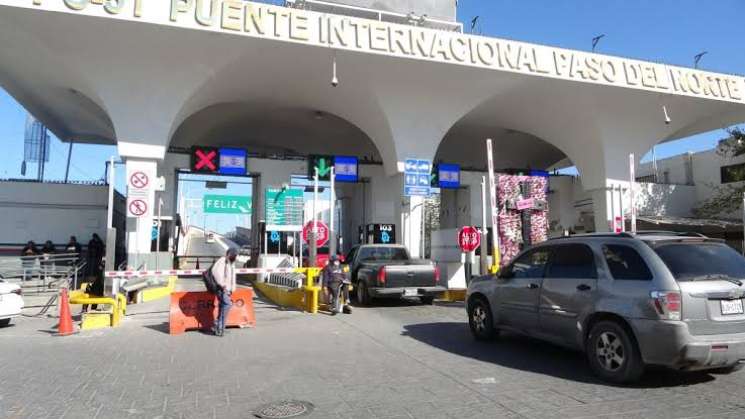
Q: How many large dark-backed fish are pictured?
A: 0